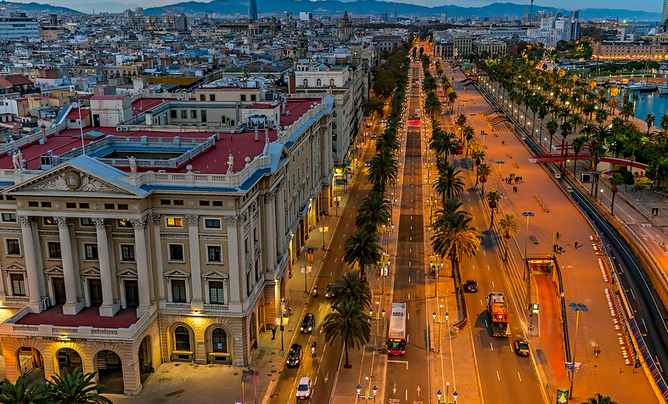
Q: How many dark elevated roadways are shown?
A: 1